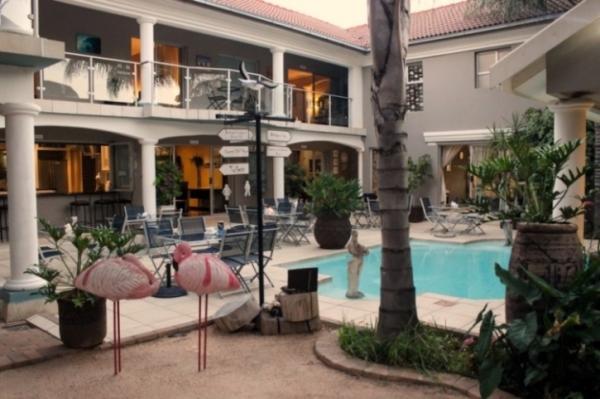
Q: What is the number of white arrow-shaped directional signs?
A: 5